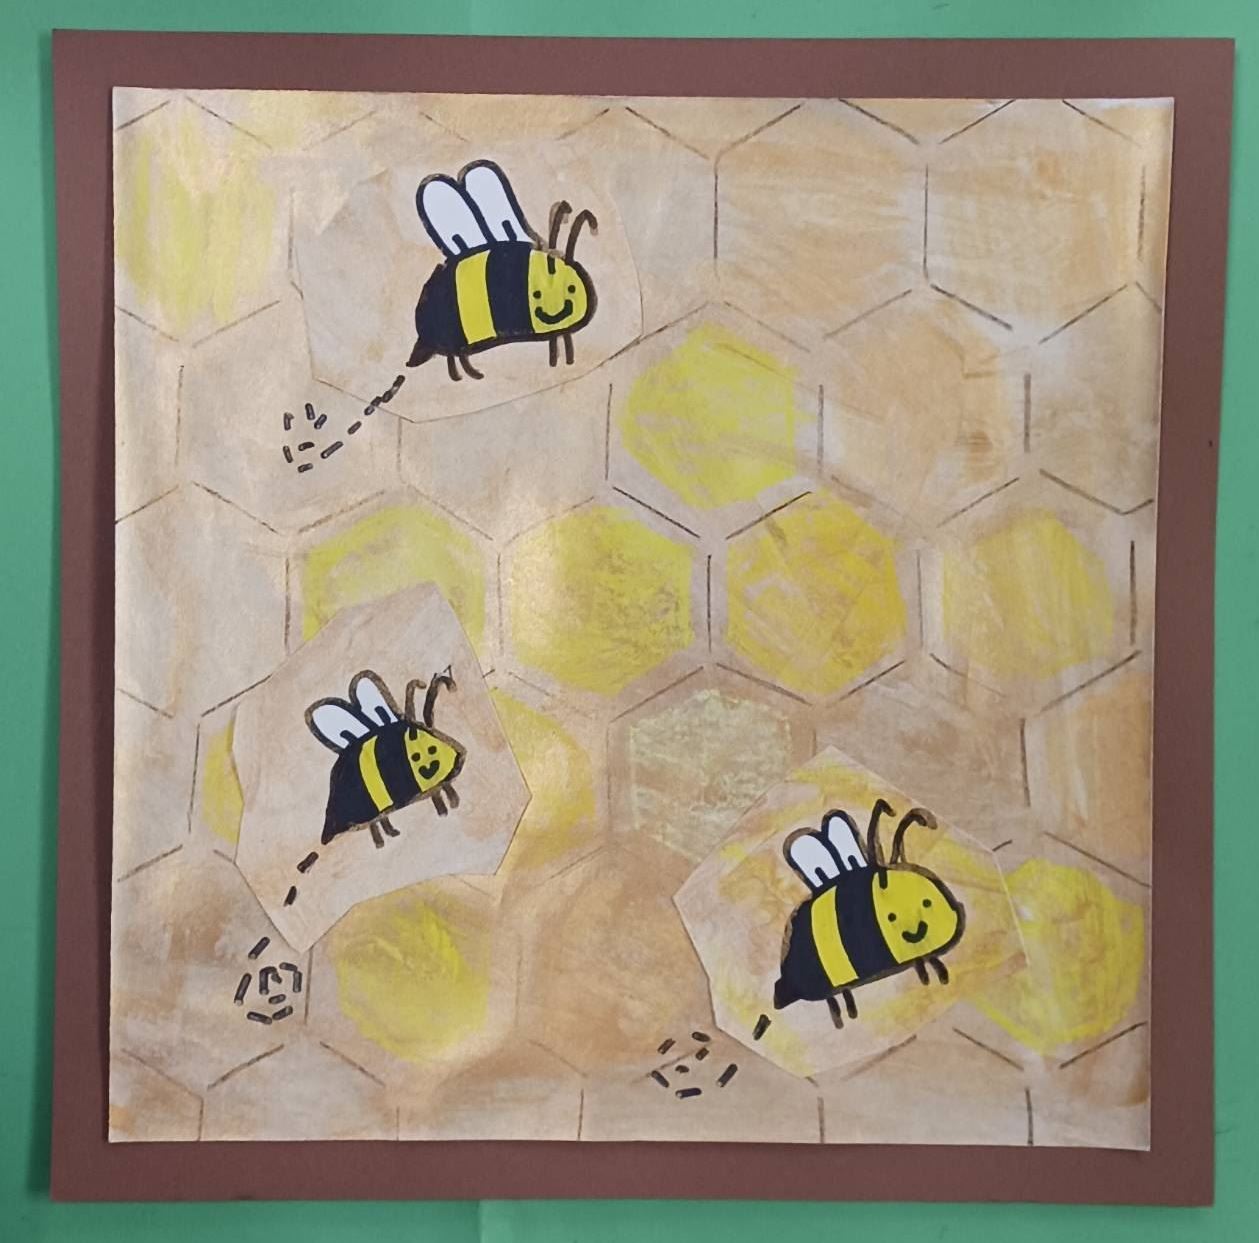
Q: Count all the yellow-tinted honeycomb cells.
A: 11